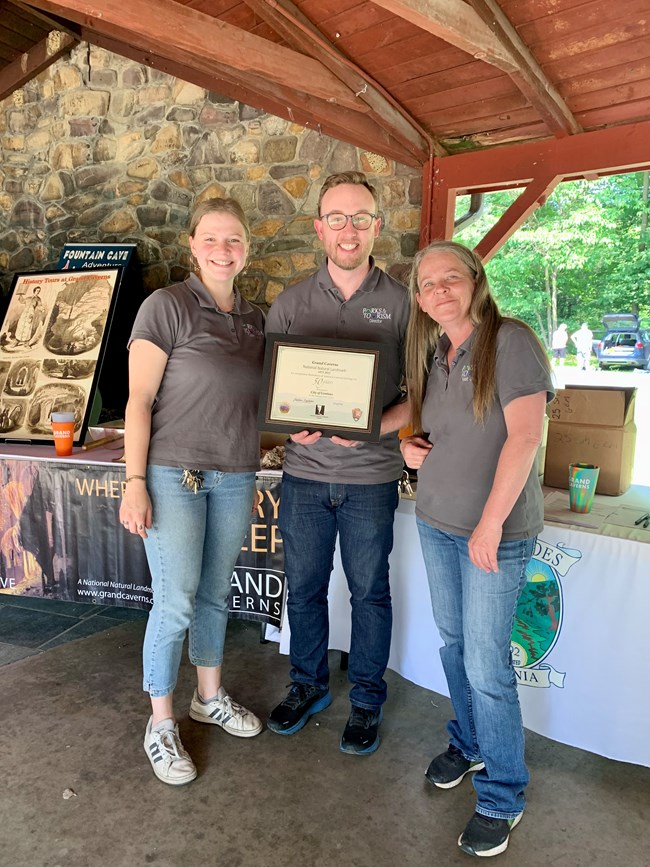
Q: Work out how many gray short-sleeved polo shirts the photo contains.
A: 3